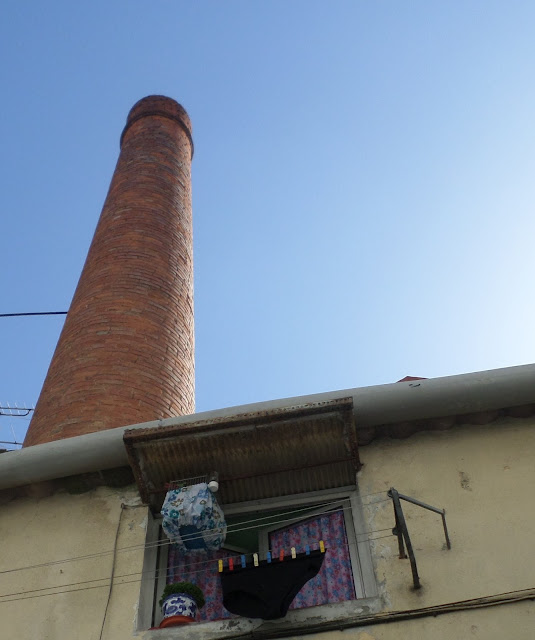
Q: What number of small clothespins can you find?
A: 9